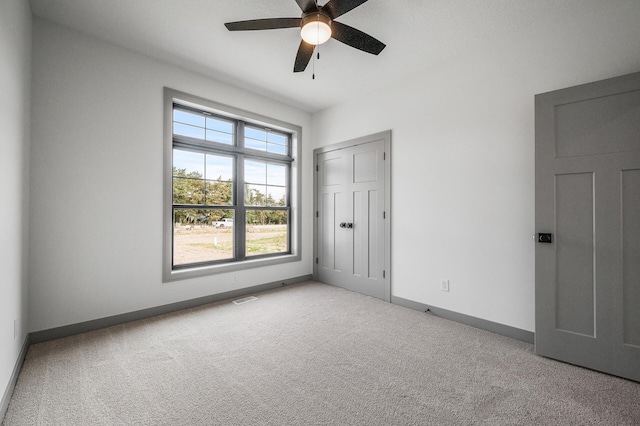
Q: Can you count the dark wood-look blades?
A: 5